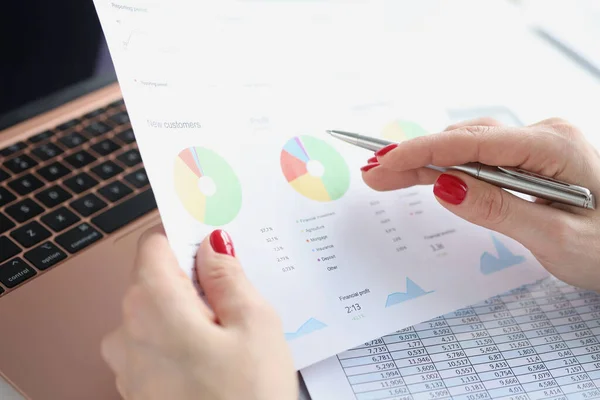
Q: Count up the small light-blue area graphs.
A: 3